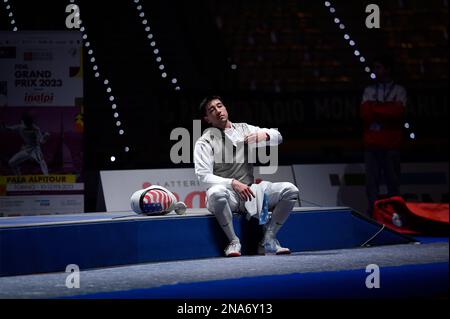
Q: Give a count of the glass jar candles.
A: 0